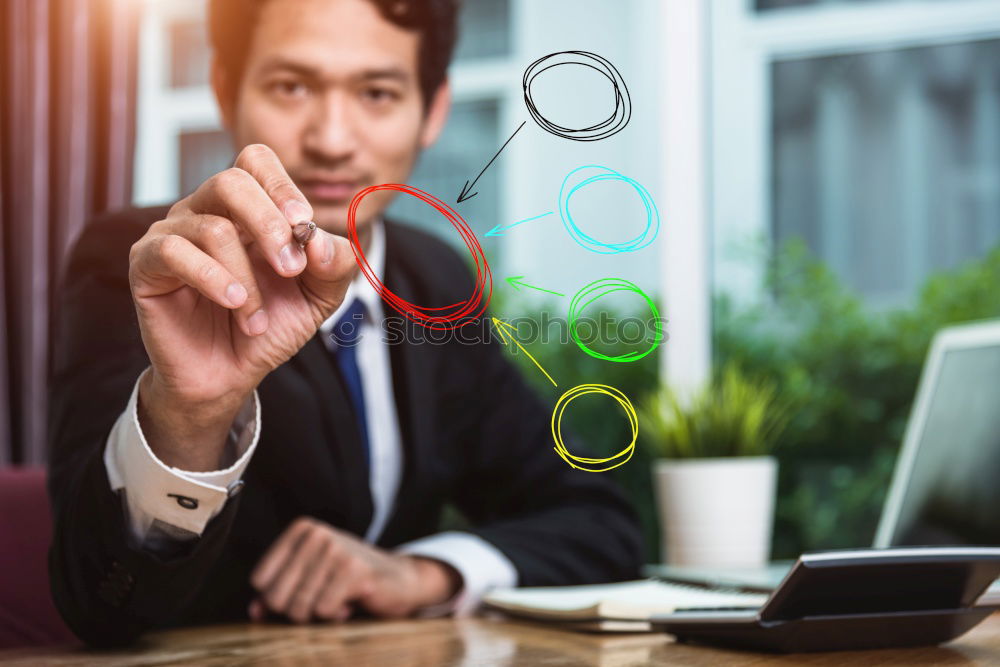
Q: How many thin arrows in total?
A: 4